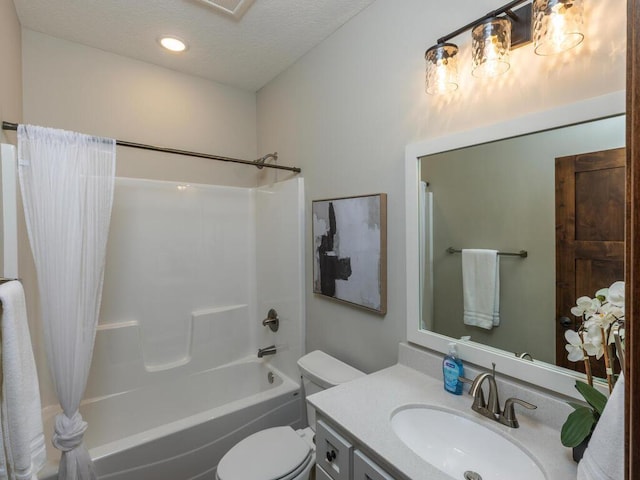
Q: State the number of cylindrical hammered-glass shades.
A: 3